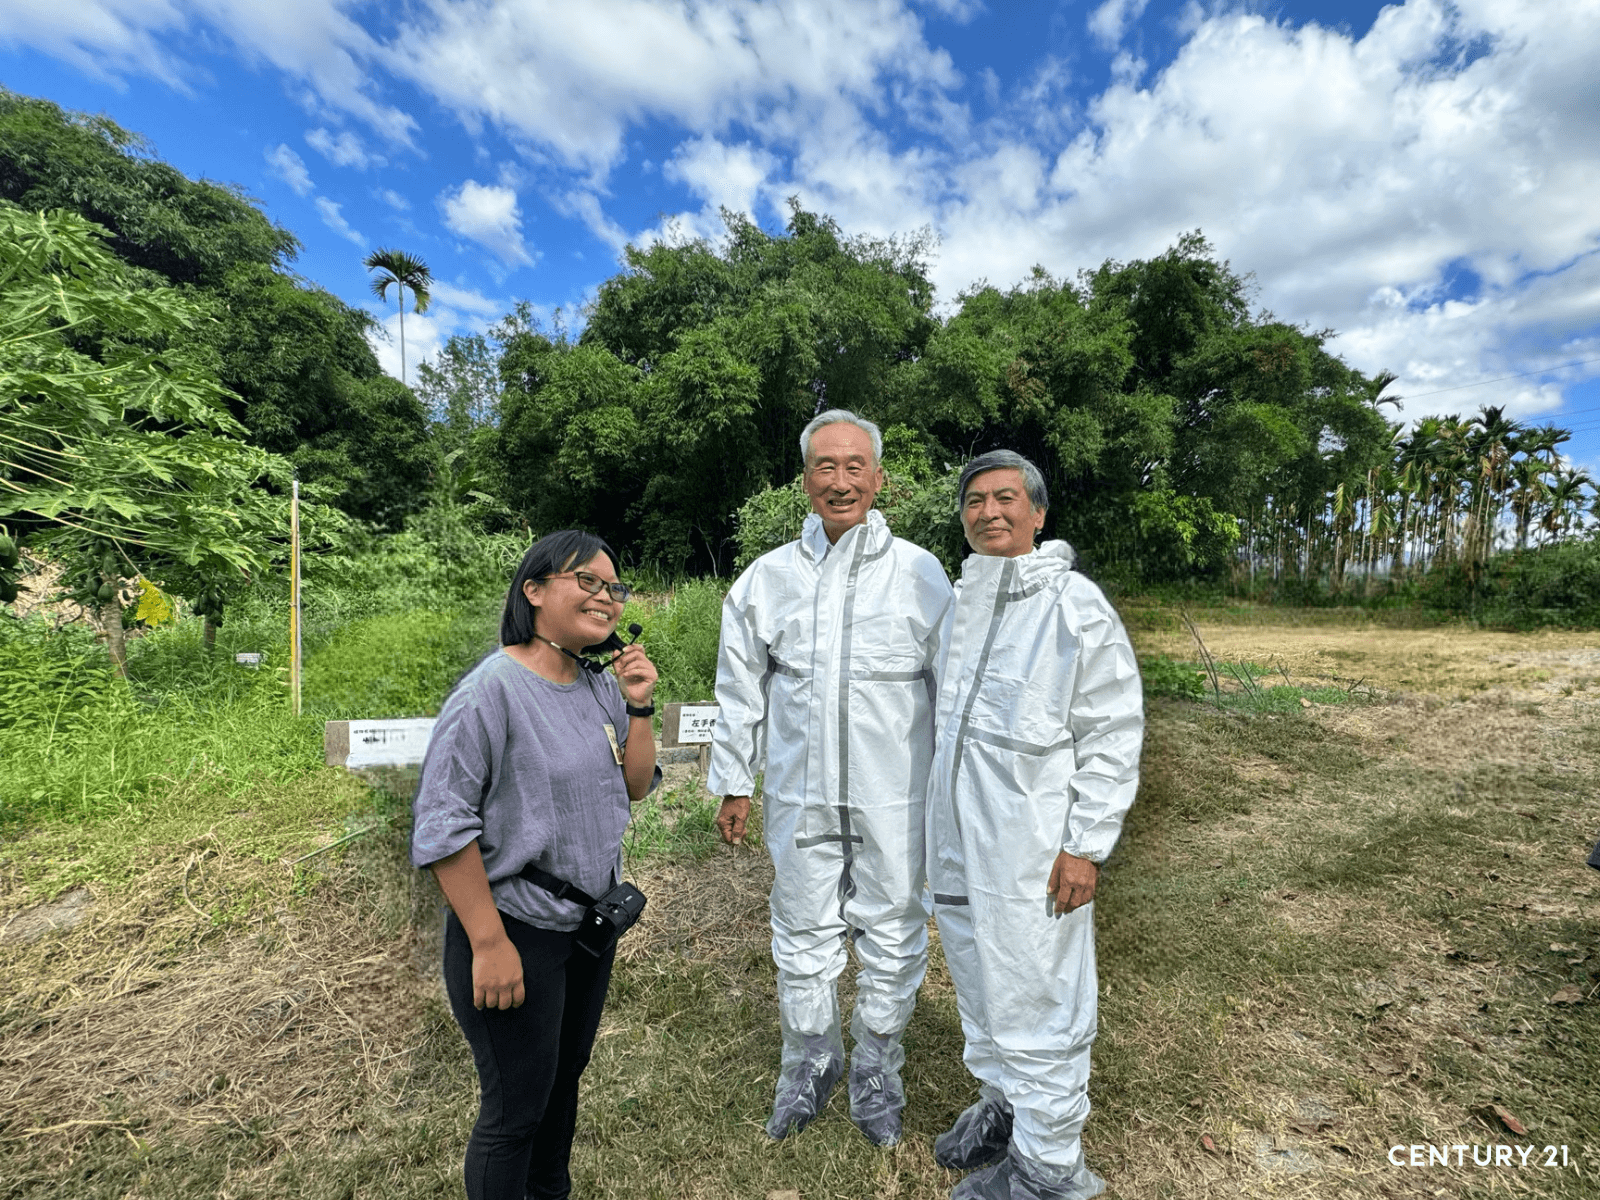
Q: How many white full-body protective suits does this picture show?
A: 2